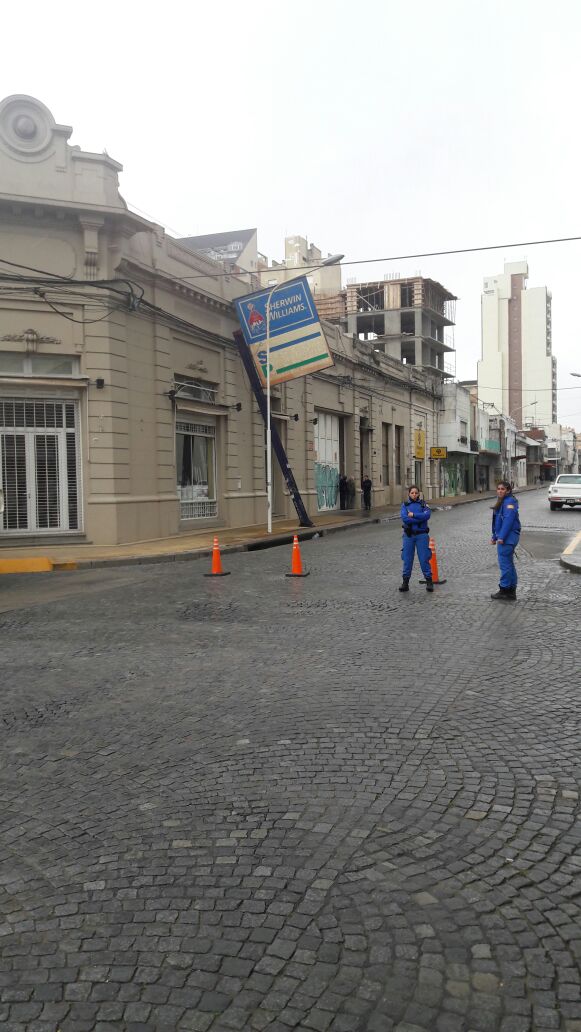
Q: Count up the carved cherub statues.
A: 0